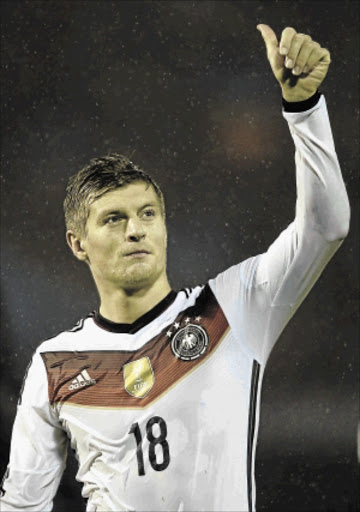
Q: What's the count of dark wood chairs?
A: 0